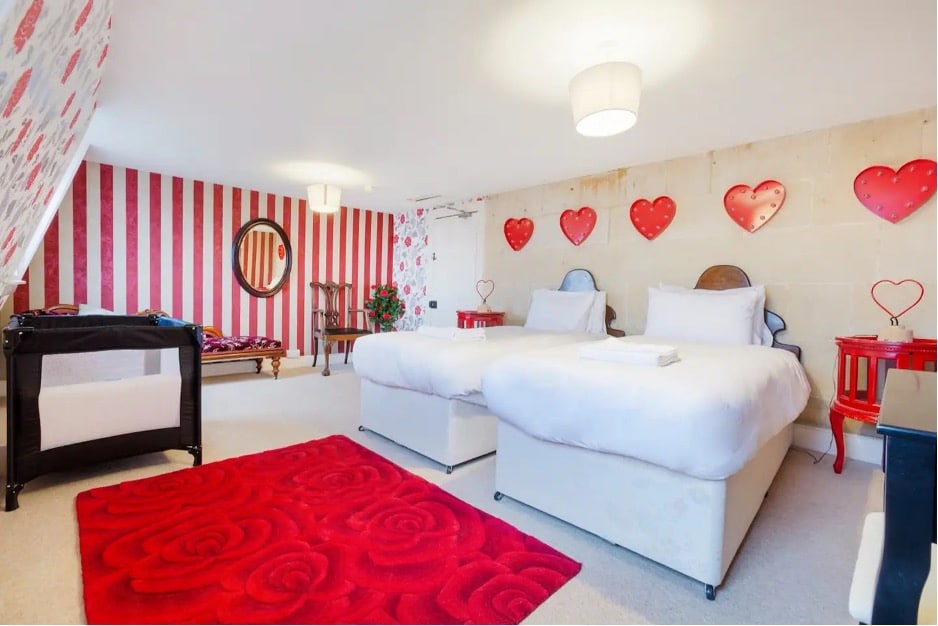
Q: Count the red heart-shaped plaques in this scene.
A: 5